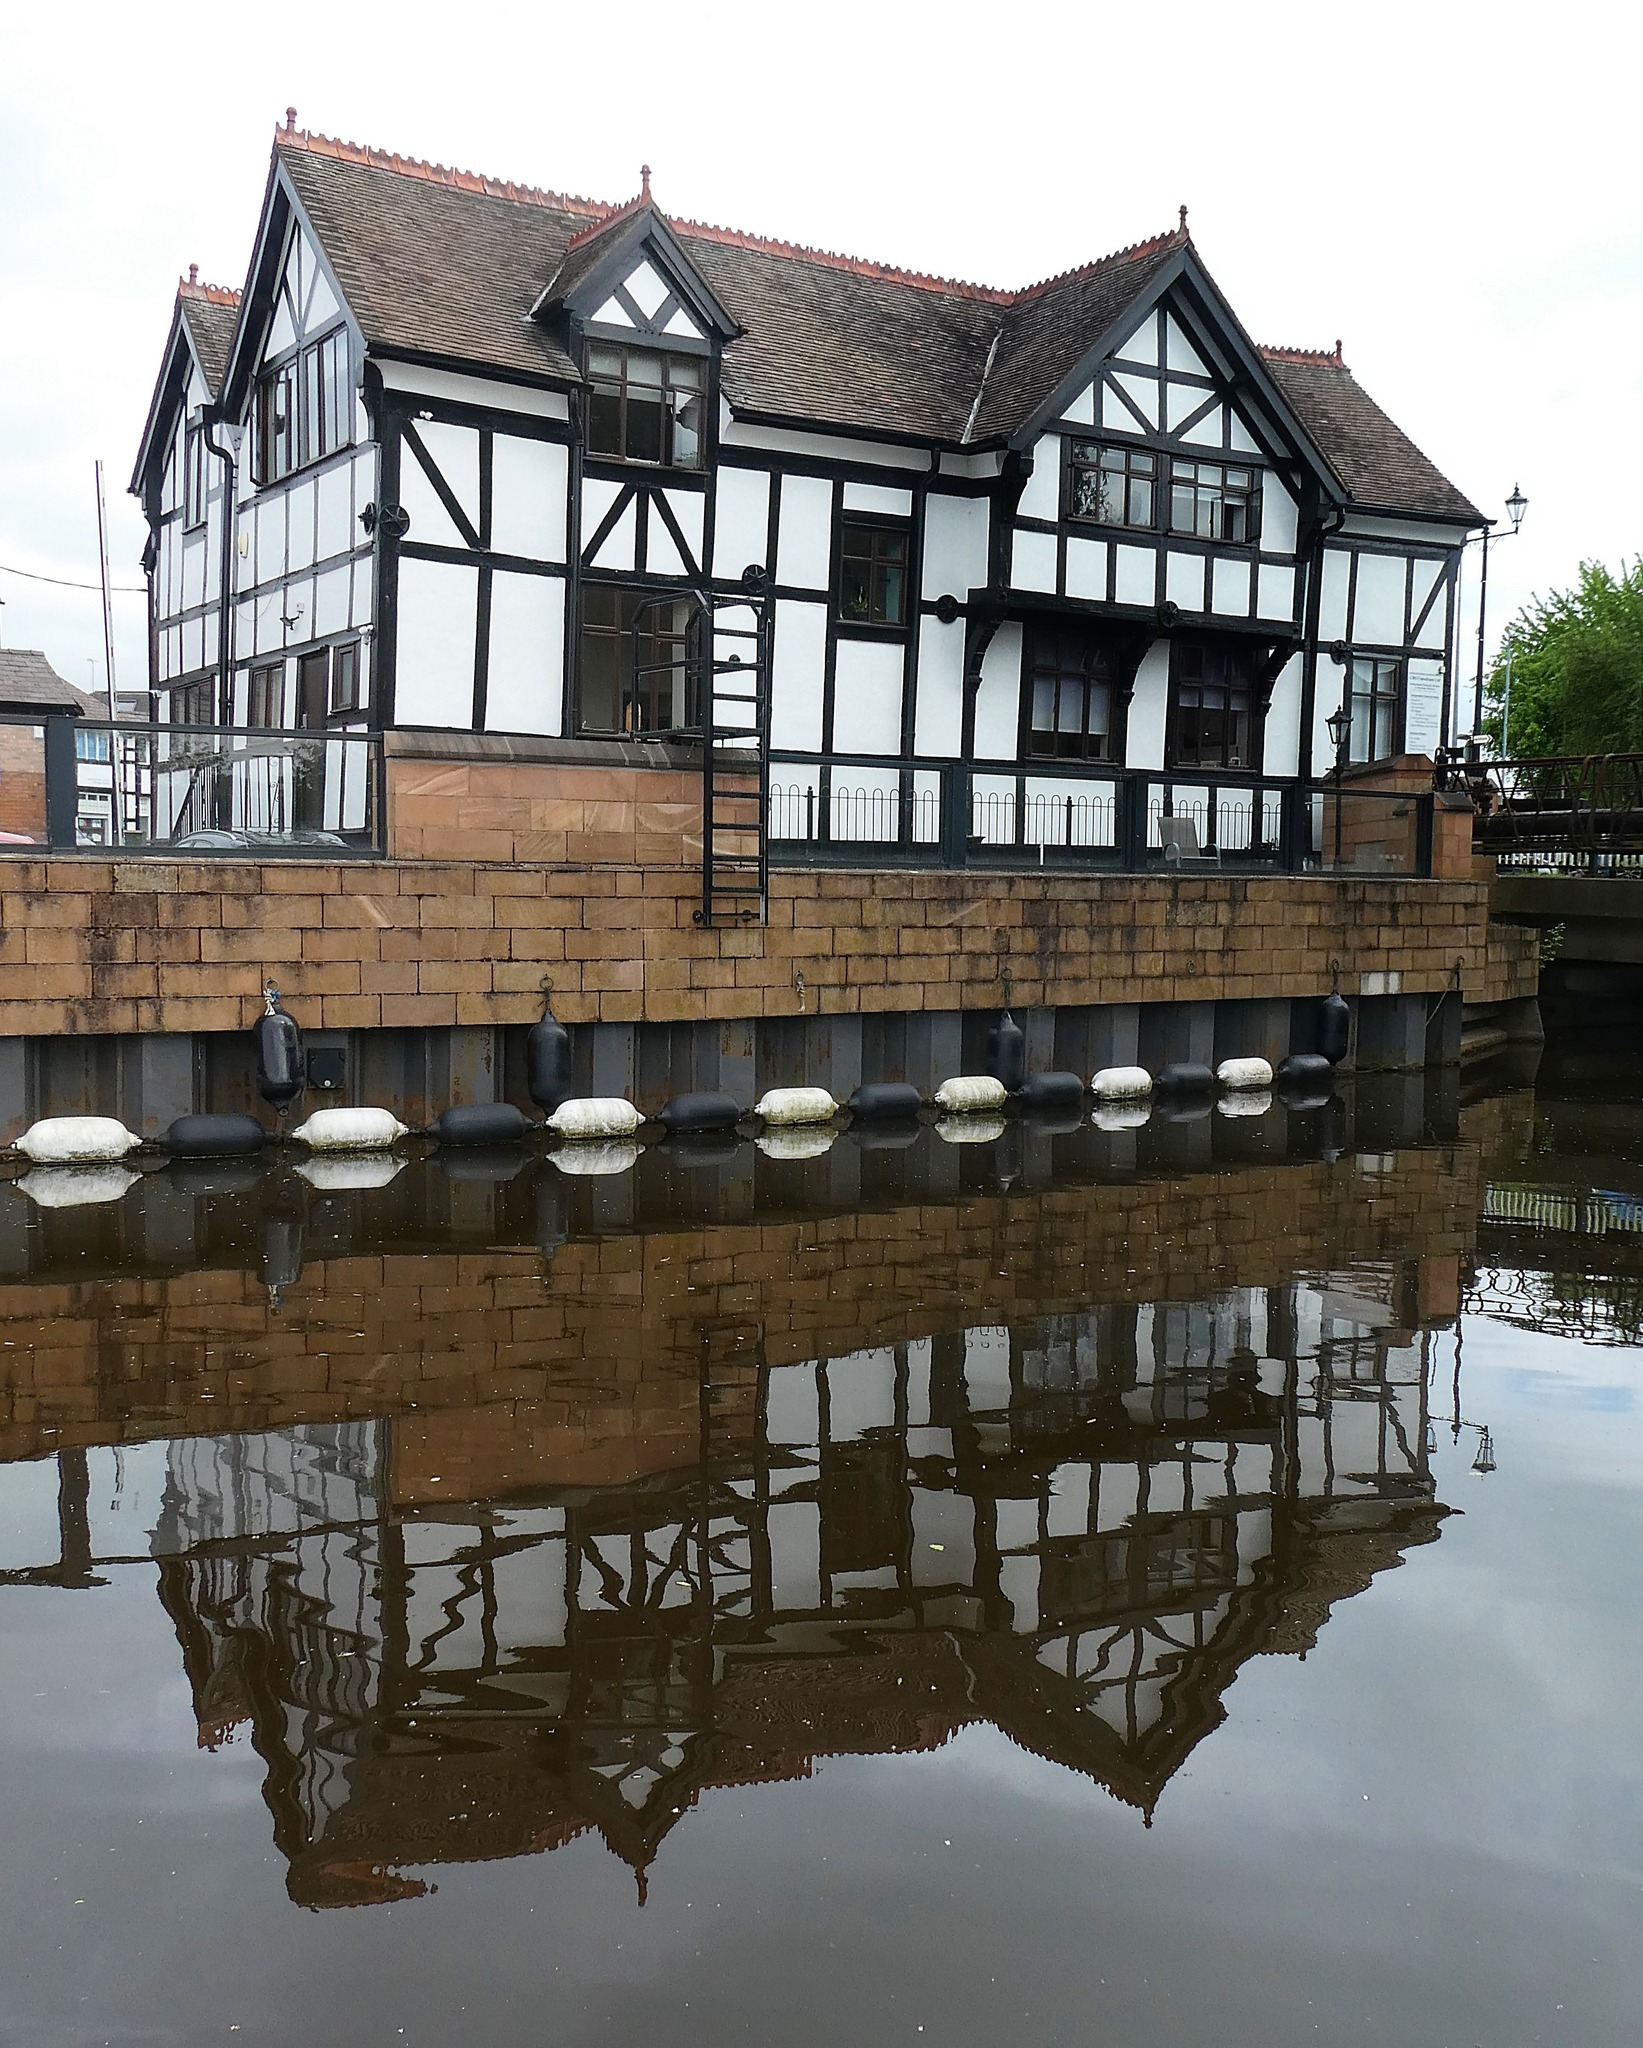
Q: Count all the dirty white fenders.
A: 7